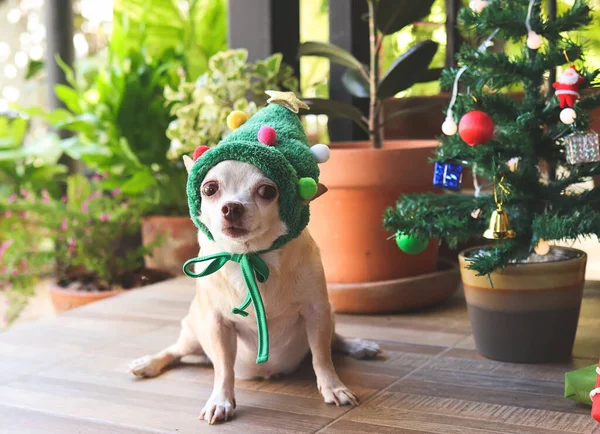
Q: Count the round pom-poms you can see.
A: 5